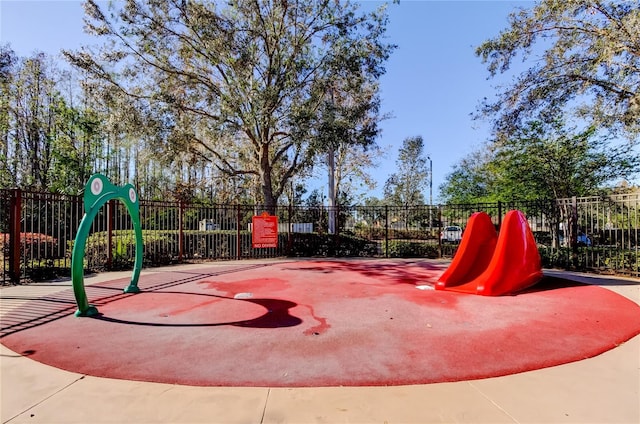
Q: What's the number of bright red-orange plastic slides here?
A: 1